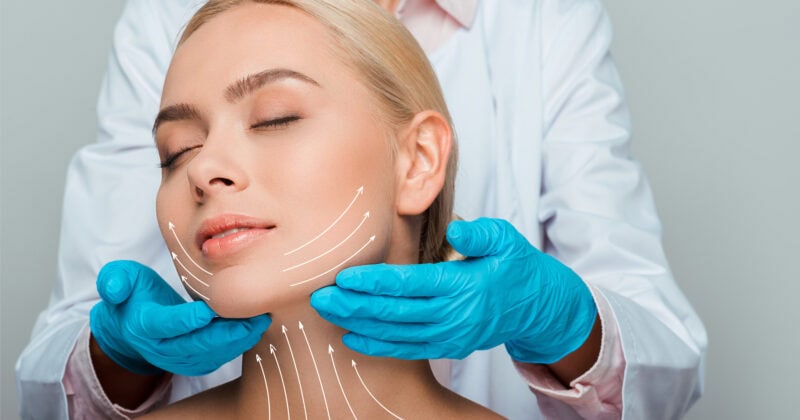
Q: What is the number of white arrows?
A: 12